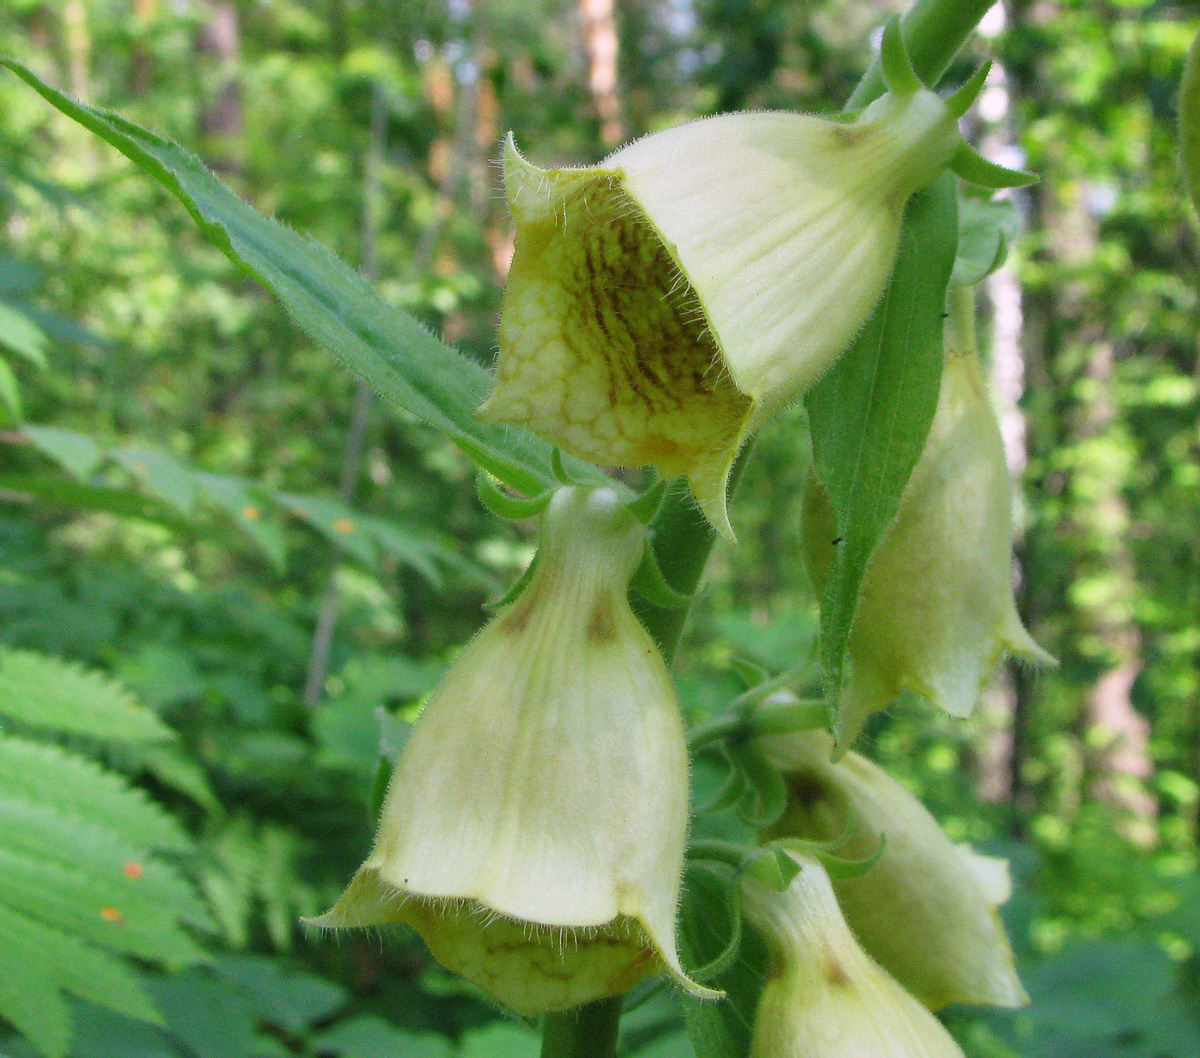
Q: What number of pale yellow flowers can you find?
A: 5